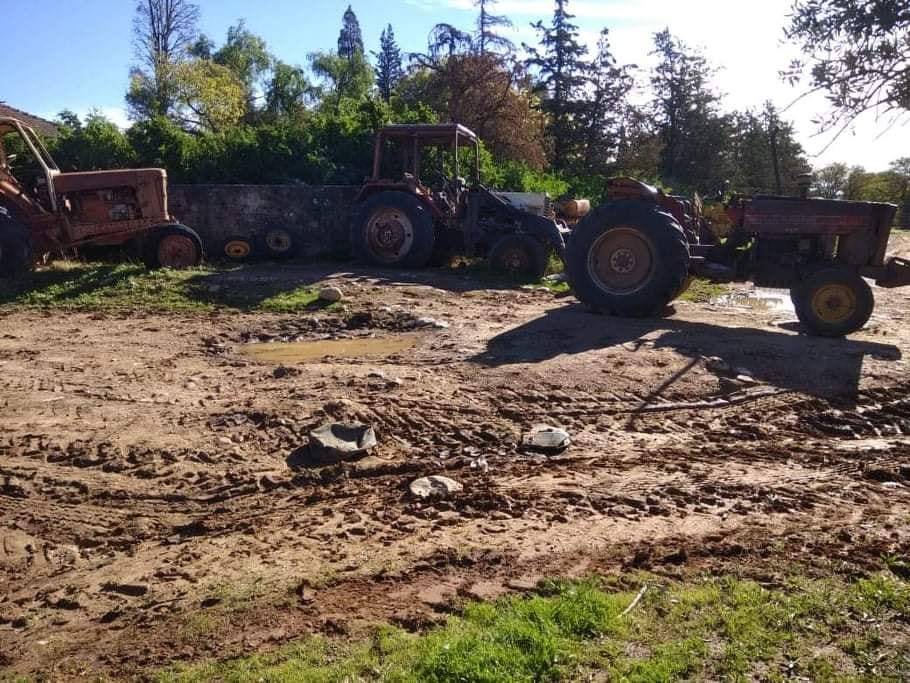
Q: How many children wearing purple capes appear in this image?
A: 0